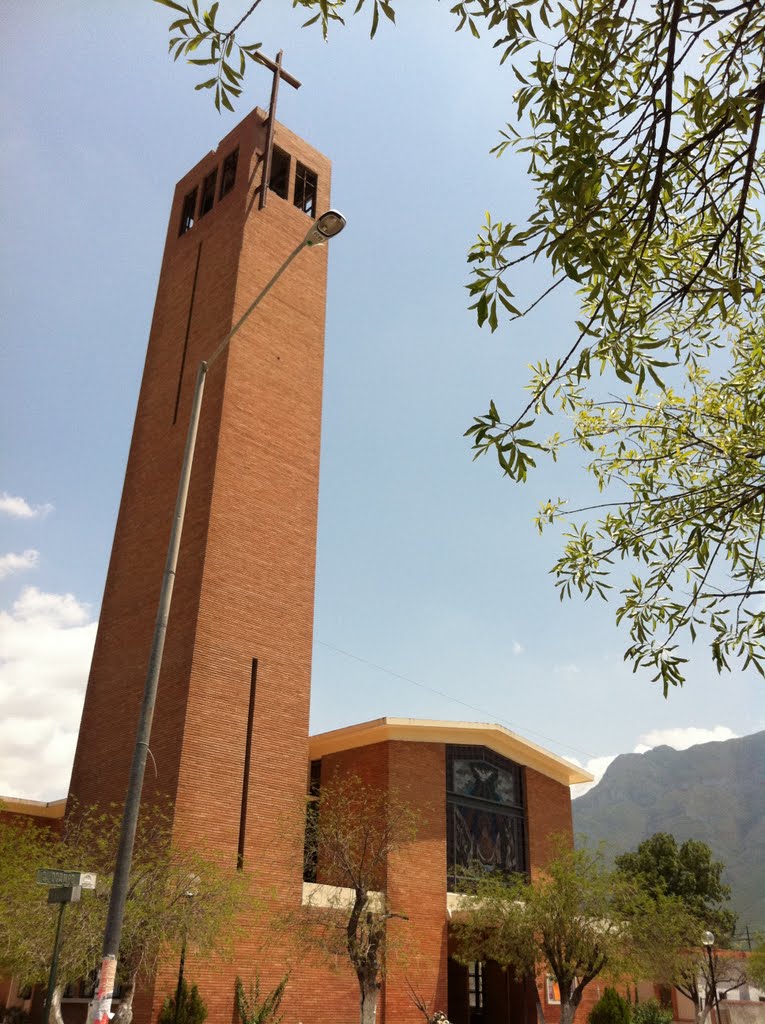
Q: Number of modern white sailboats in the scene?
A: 0